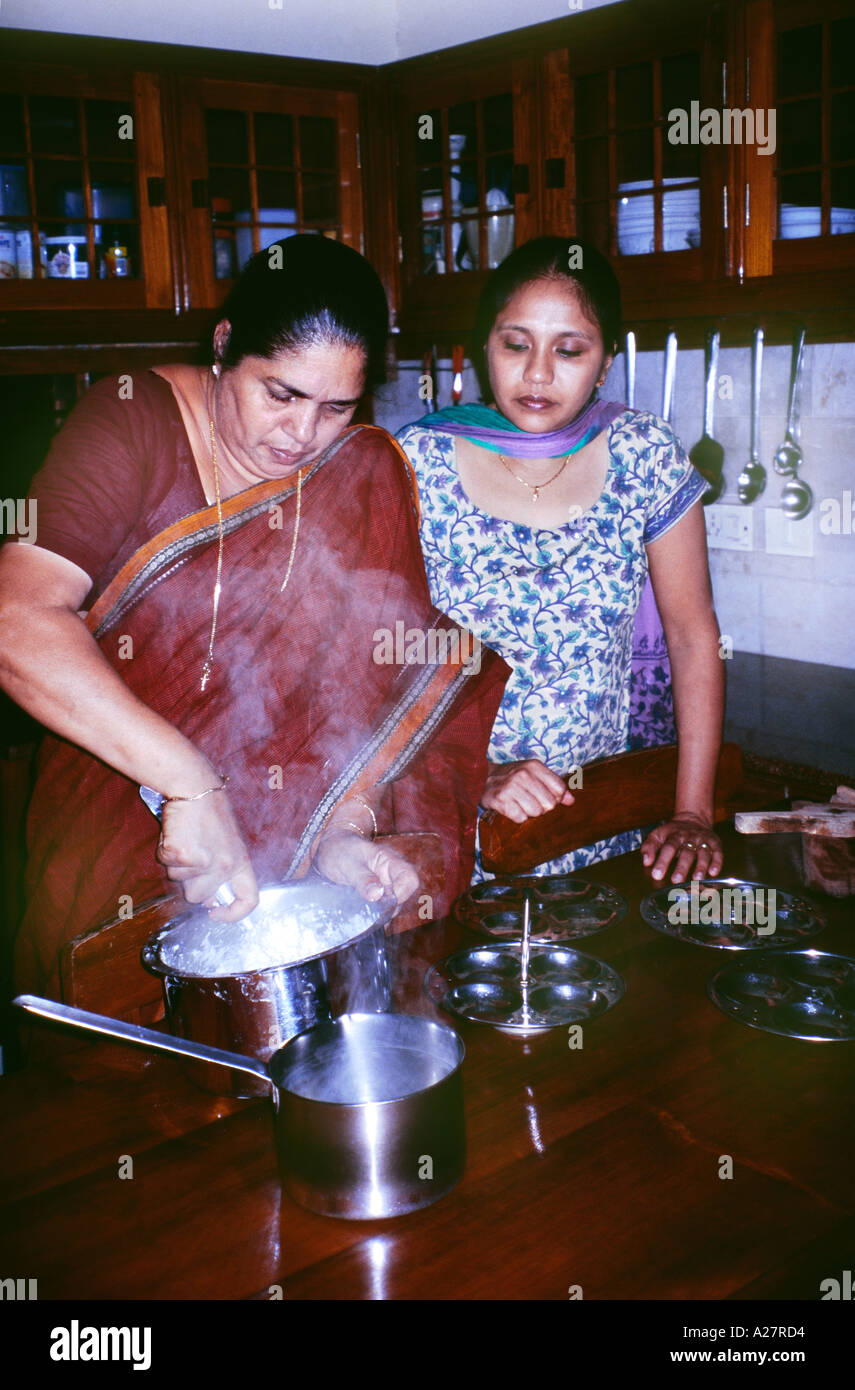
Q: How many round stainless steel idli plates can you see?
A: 4